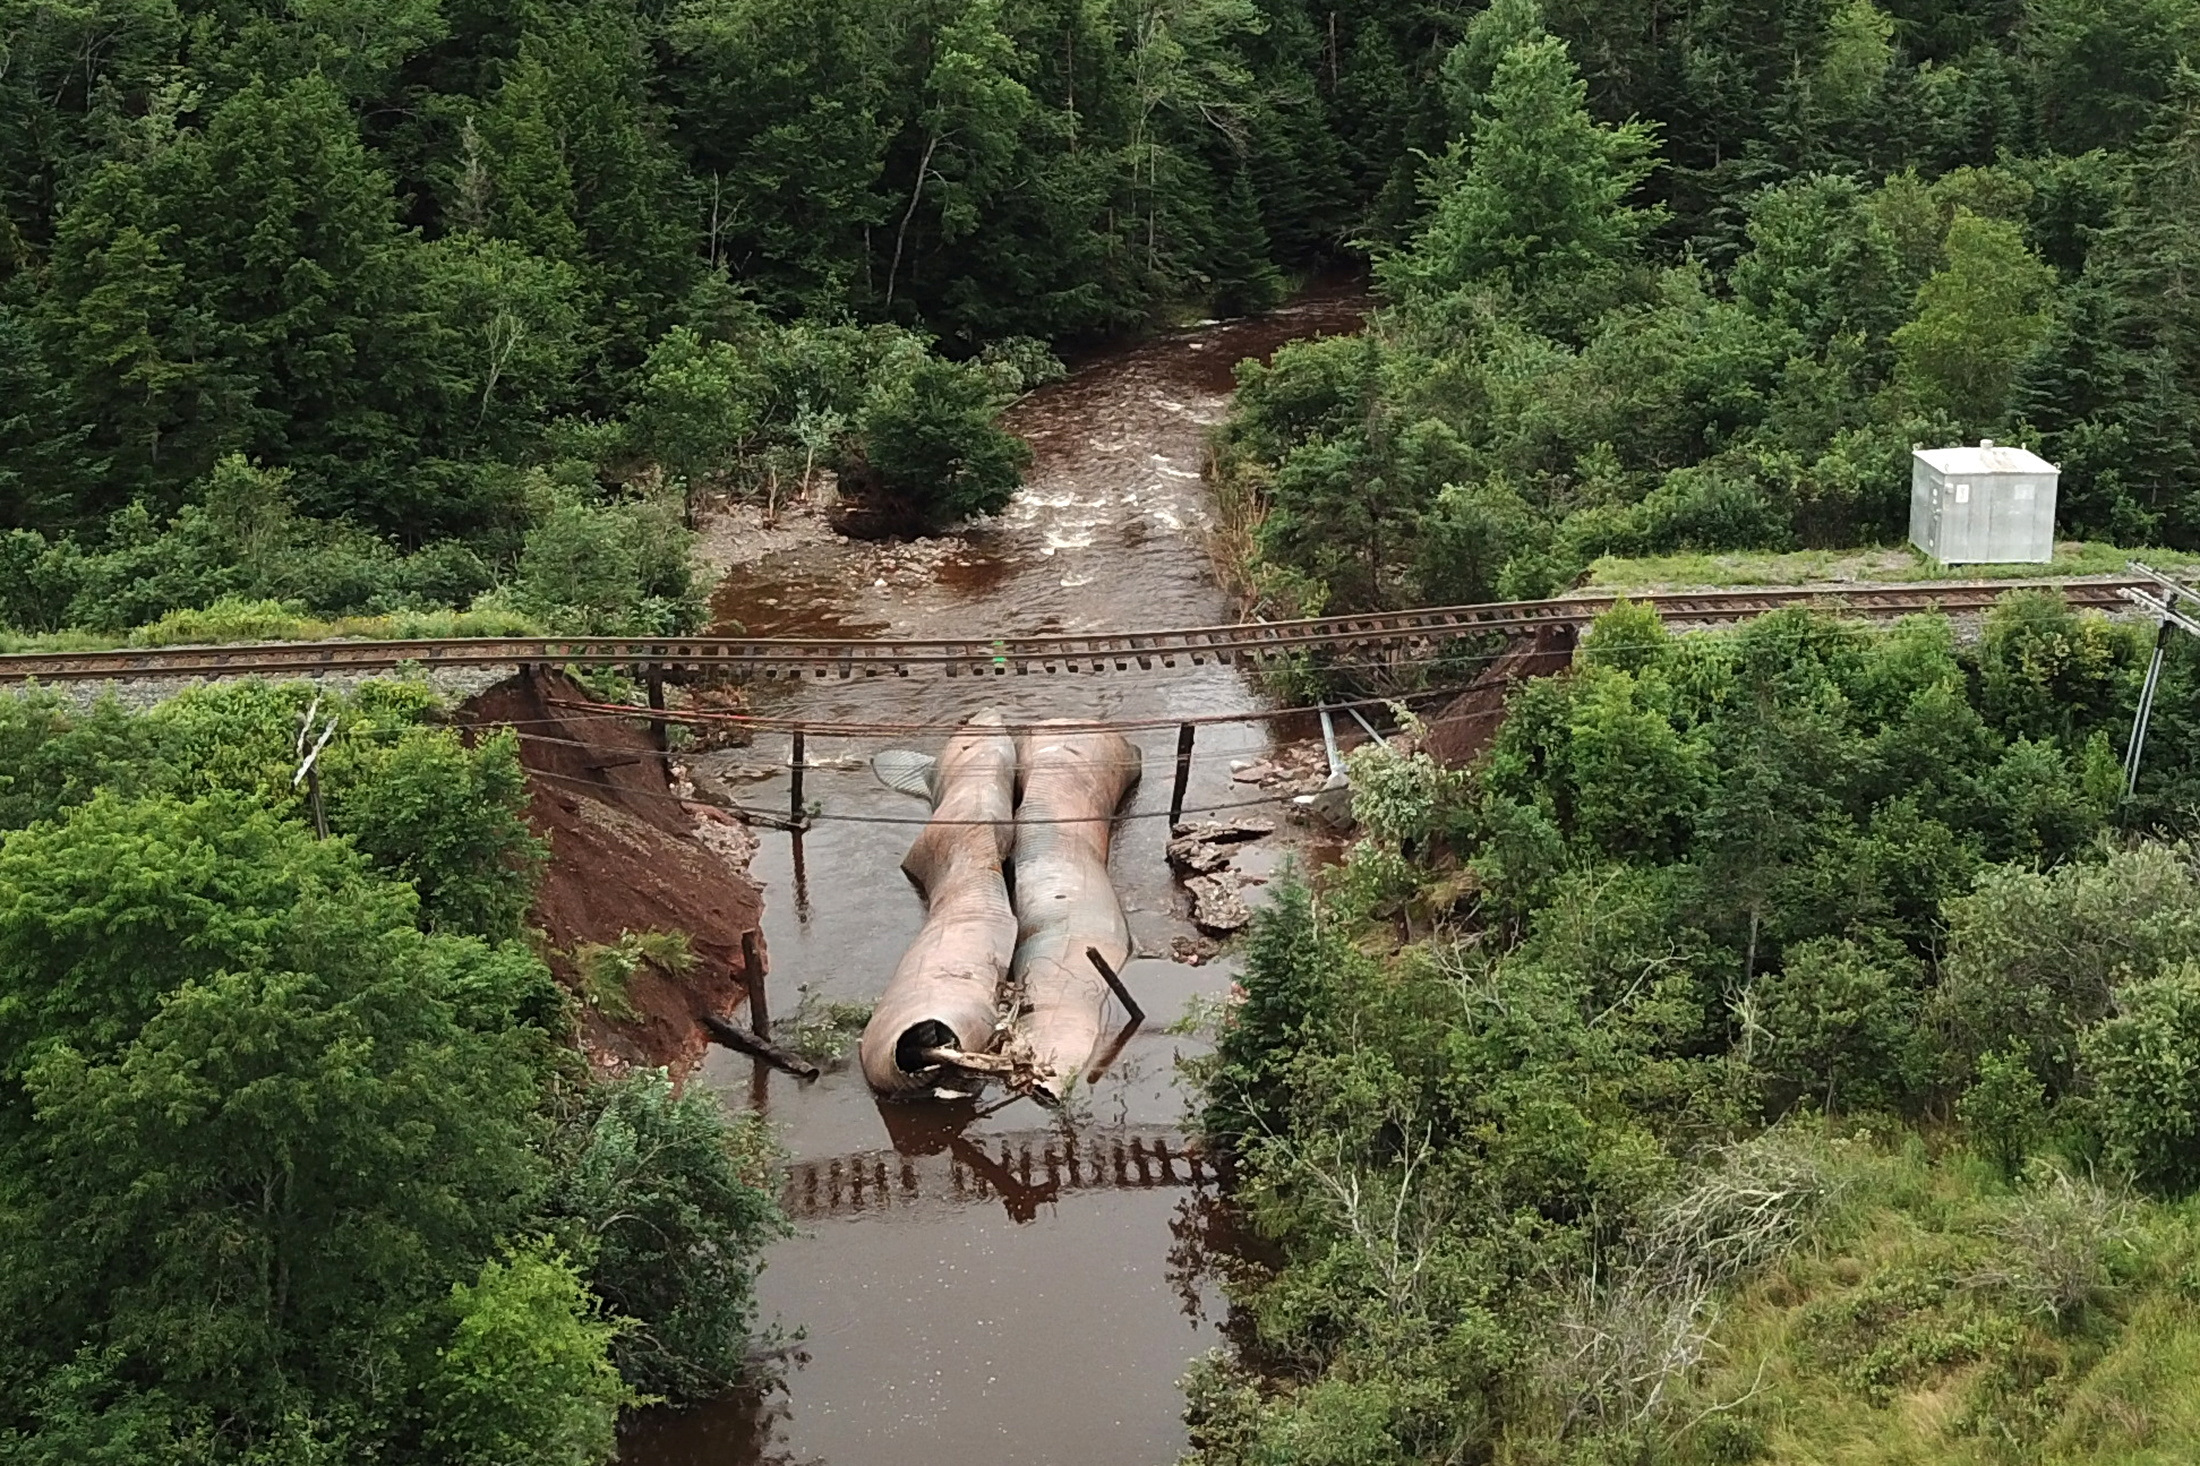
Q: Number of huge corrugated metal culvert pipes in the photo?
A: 2